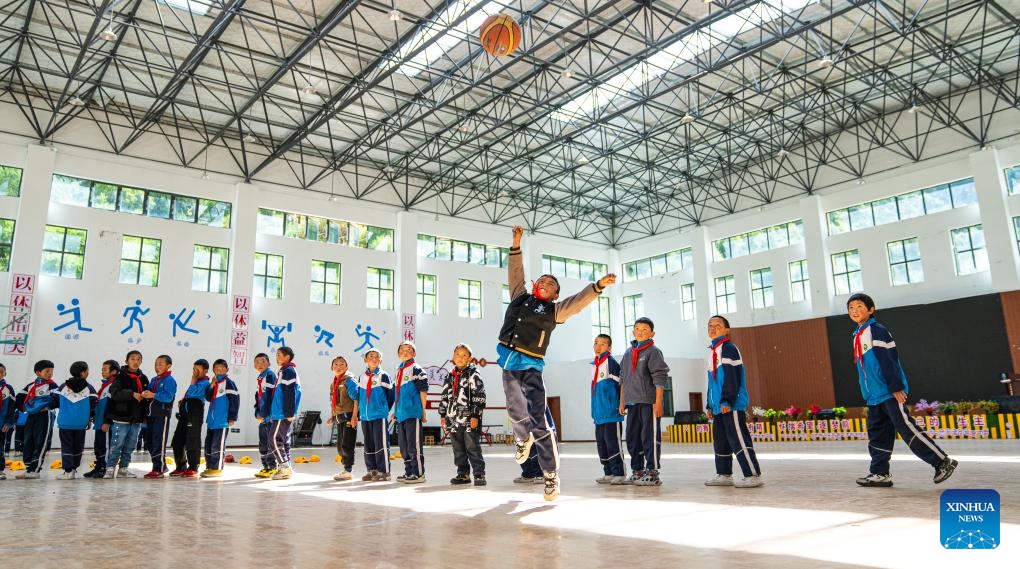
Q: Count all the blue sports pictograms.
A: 6